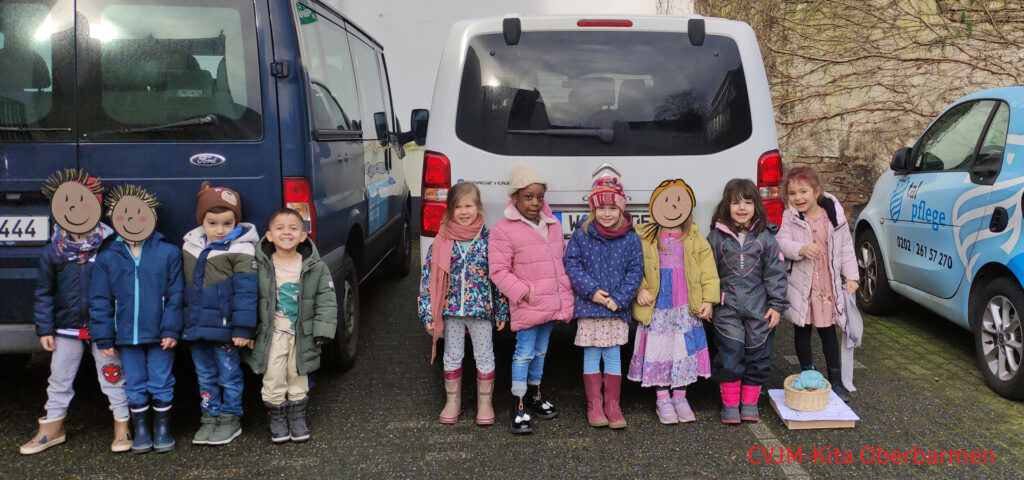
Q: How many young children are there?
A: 10